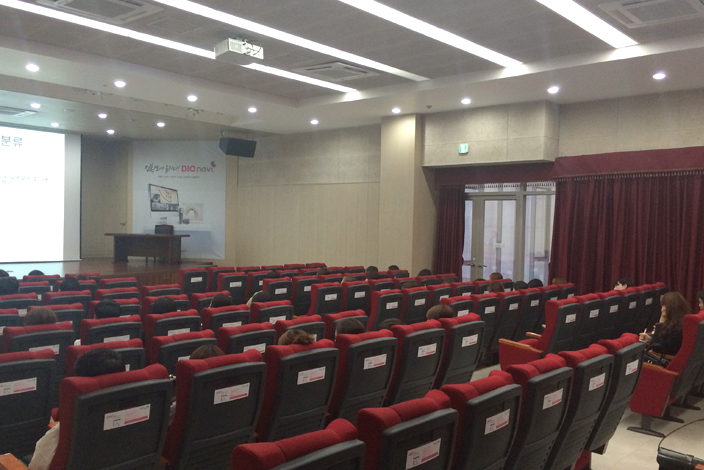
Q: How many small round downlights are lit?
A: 14